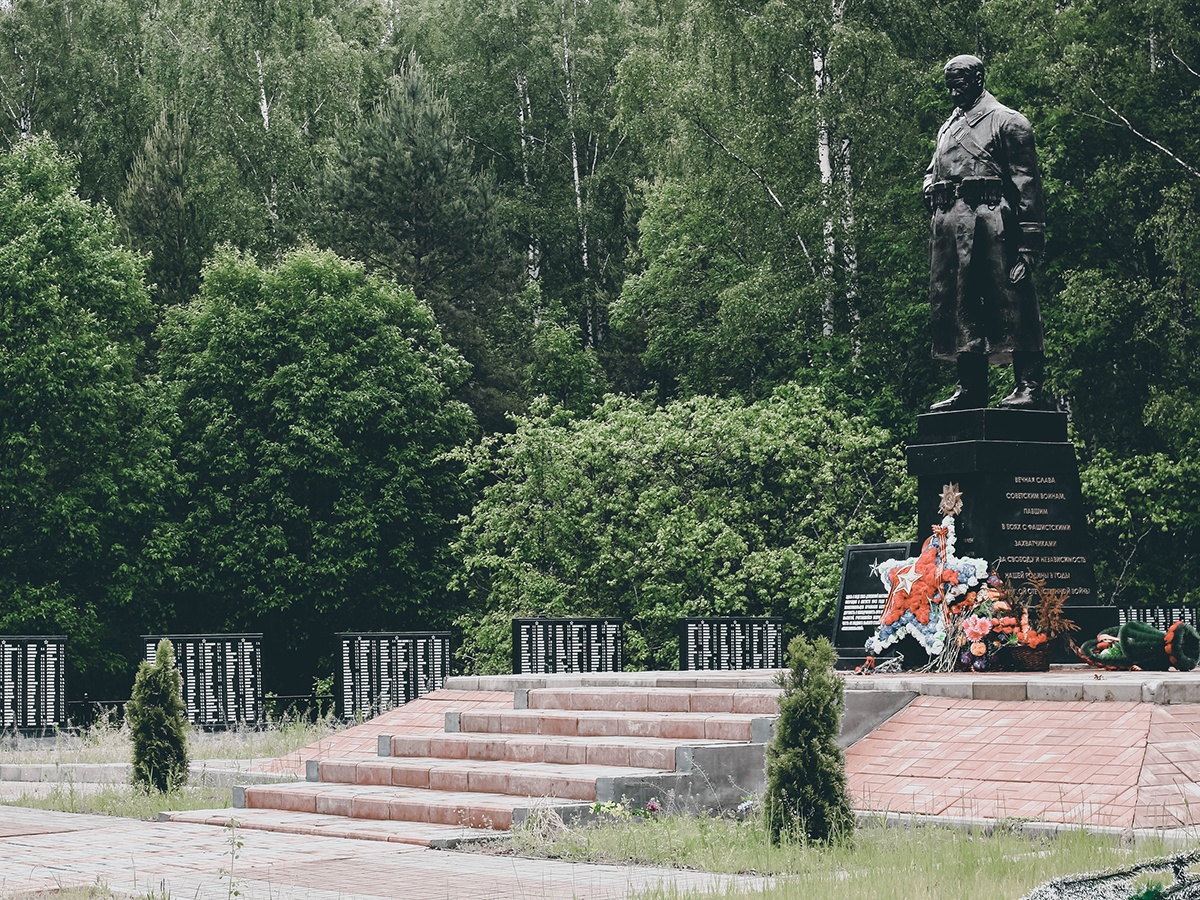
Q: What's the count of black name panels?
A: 6